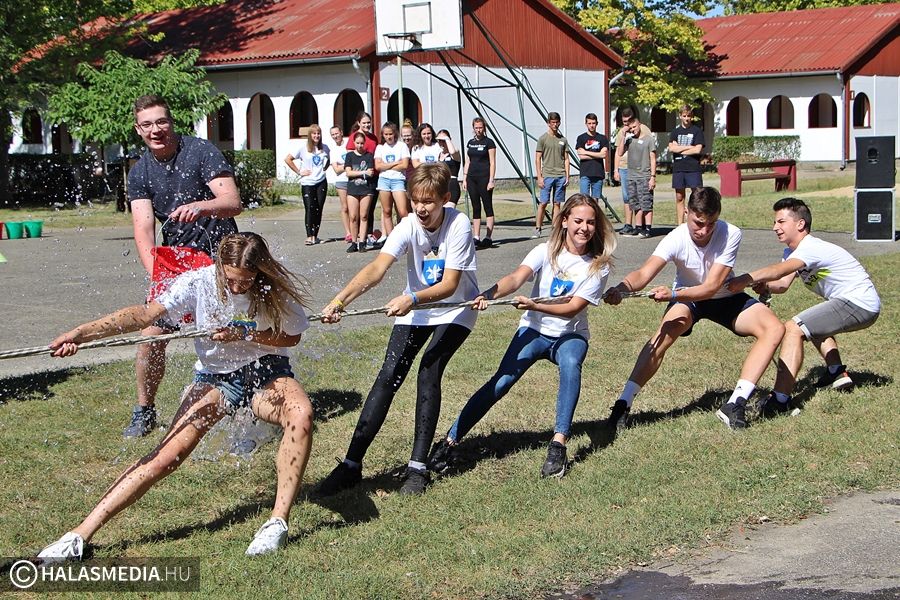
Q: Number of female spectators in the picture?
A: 9